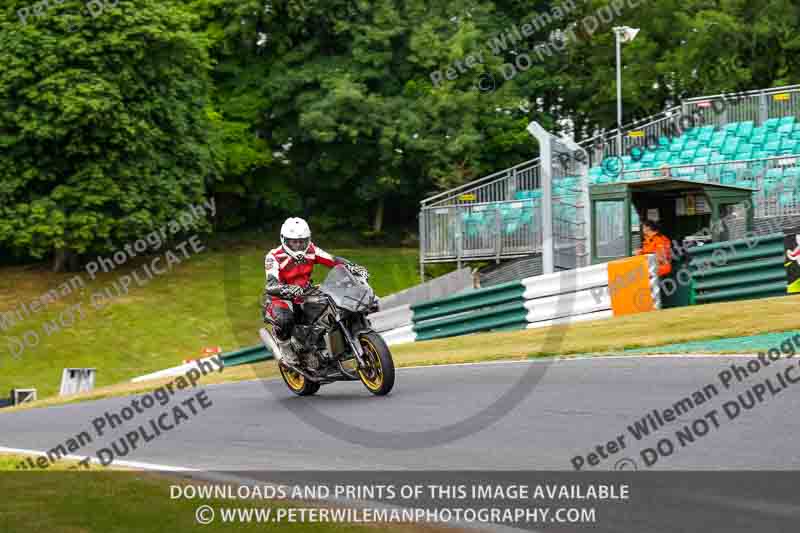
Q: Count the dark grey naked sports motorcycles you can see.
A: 1